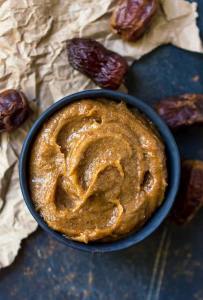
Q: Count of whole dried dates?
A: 5